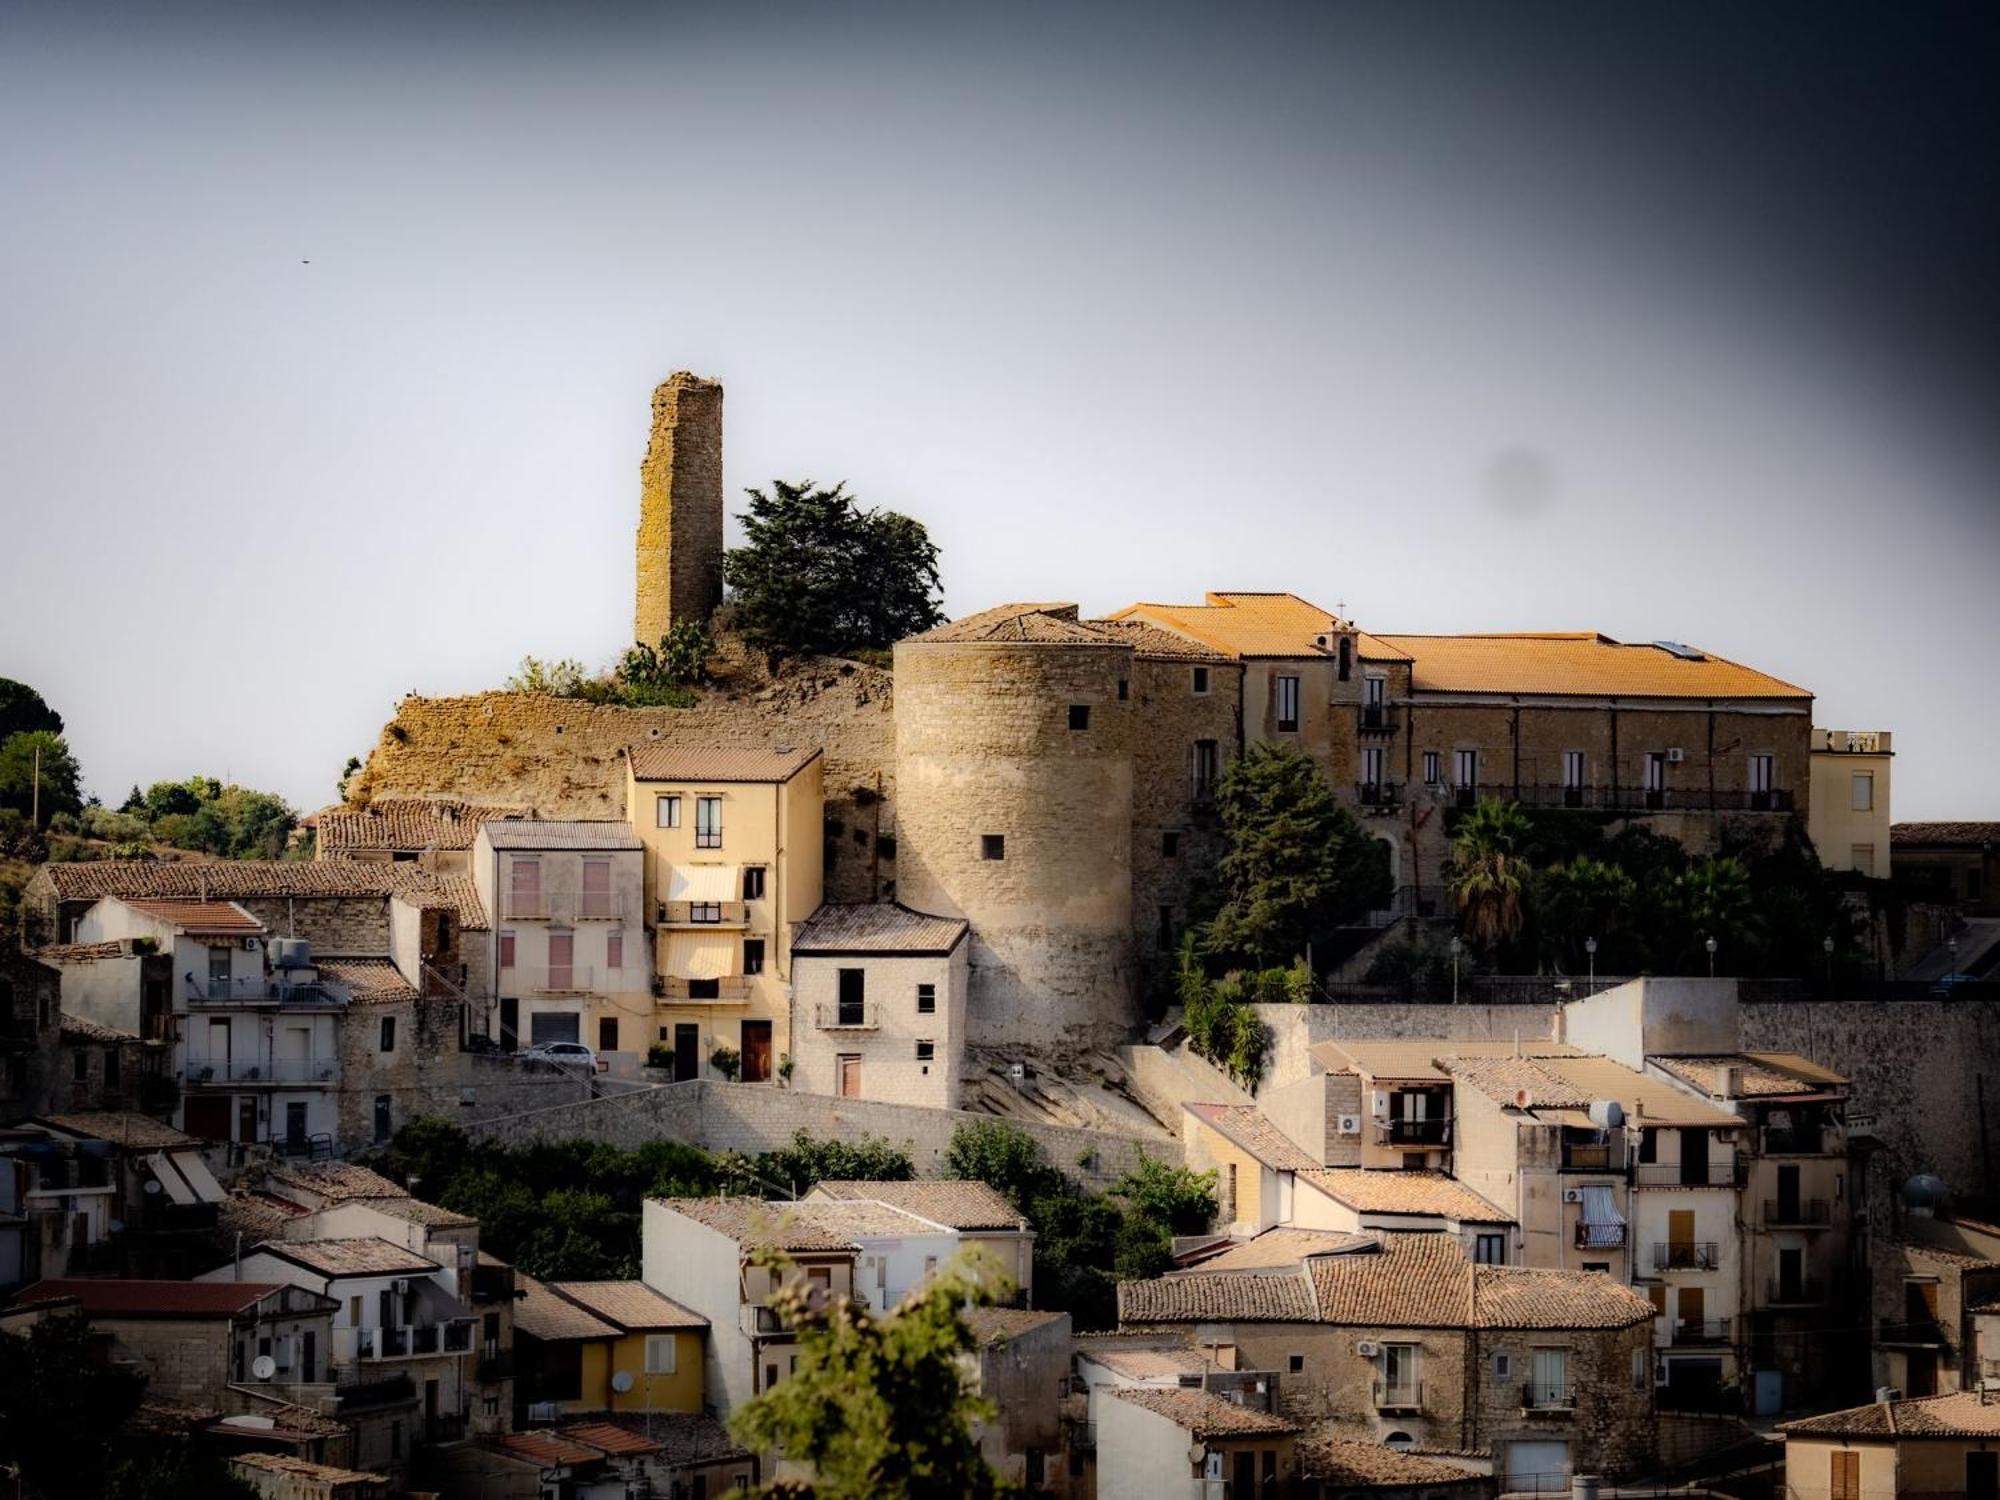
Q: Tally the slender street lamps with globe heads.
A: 5